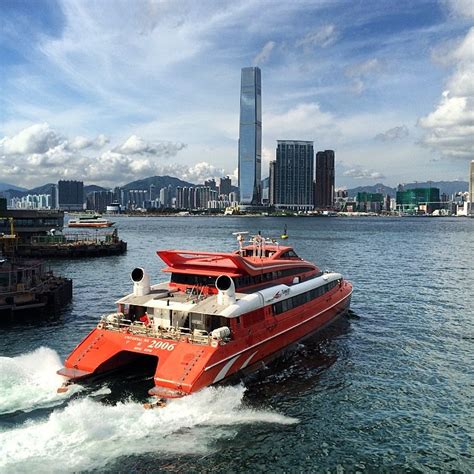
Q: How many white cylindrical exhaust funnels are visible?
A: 2